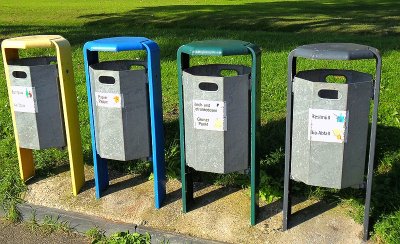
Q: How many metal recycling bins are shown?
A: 4